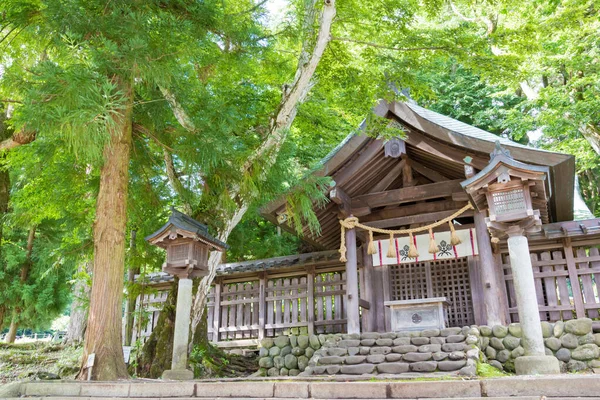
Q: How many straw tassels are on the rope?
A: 5